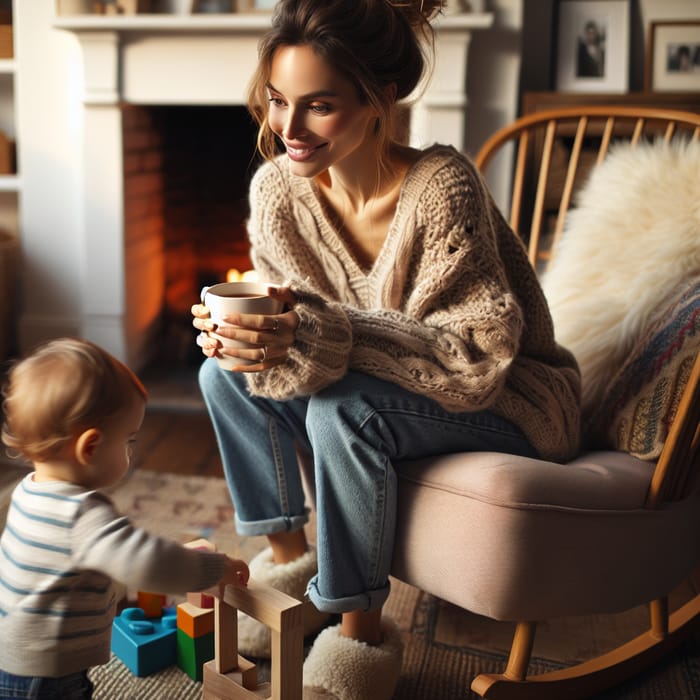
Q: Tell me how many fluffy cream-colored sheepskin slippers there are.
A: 2